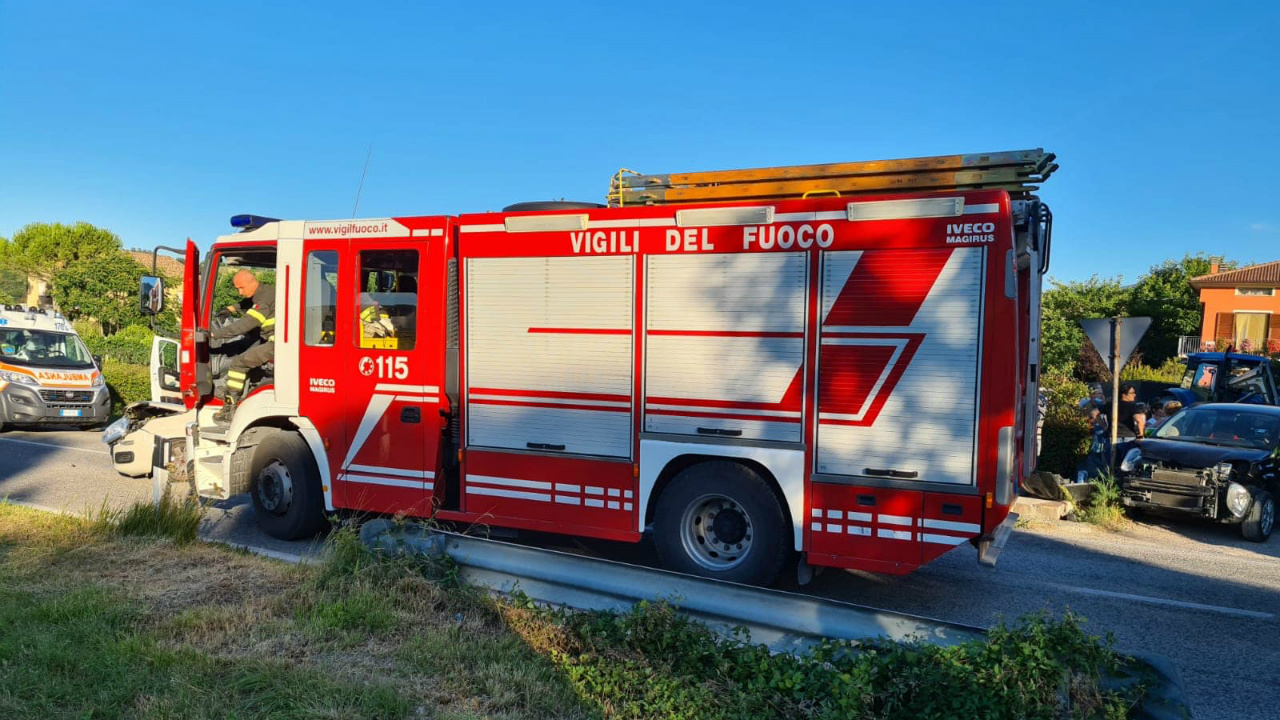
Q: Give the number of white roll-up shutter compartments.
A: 3